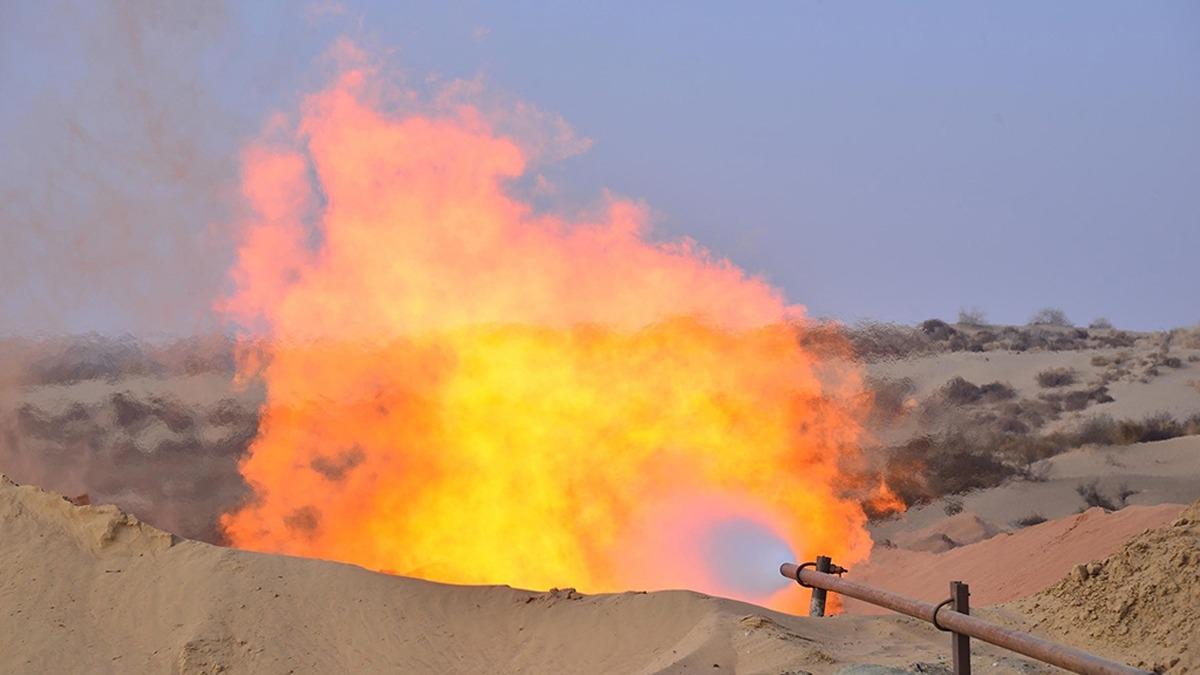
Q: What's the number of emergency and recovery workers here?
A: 0